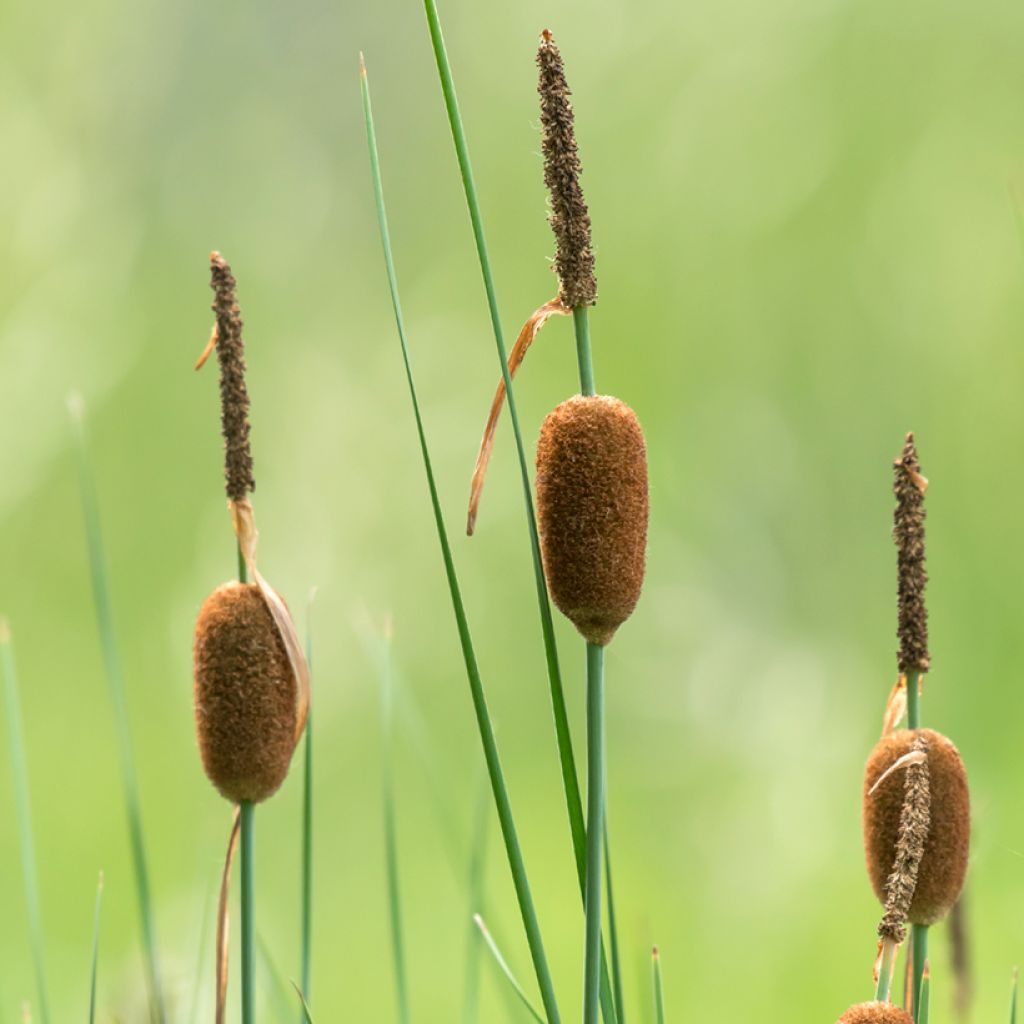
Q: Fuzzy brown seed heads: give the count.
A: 4